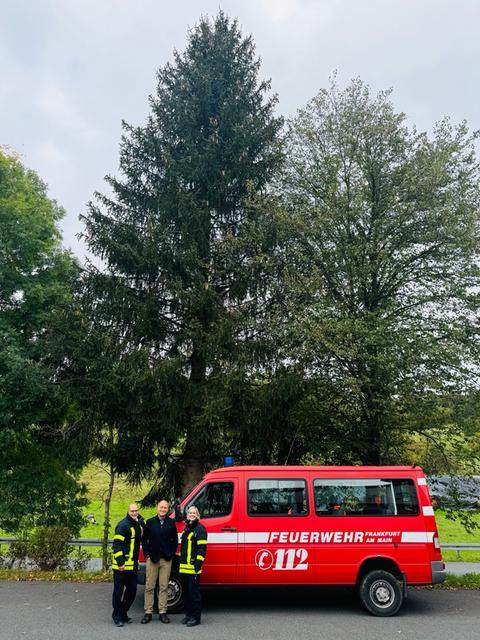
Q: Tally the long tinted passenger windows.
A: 2